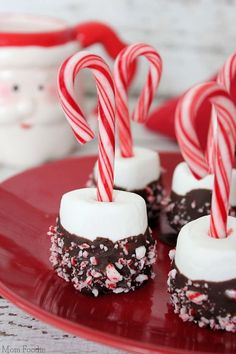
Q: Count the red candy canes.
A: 4